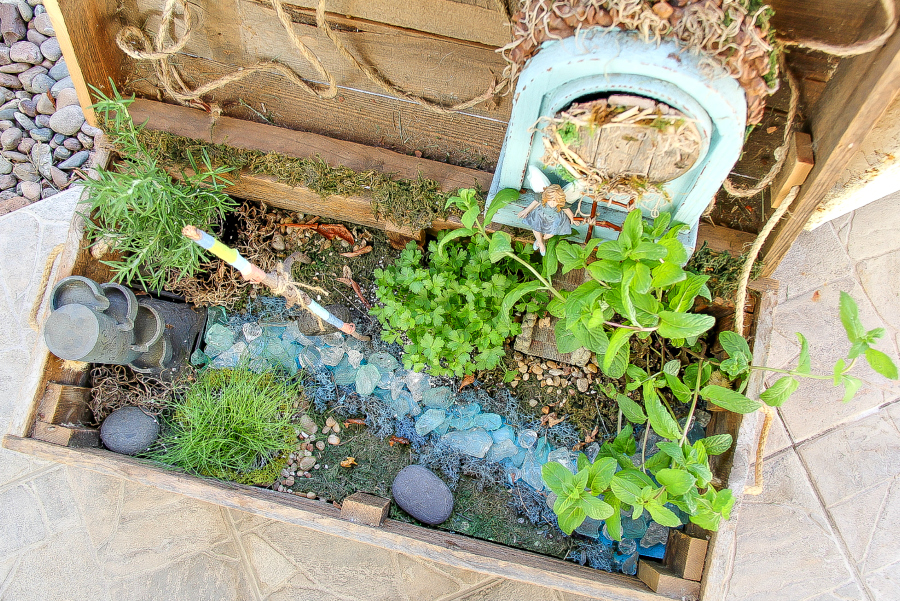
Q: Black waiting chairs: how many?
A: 0